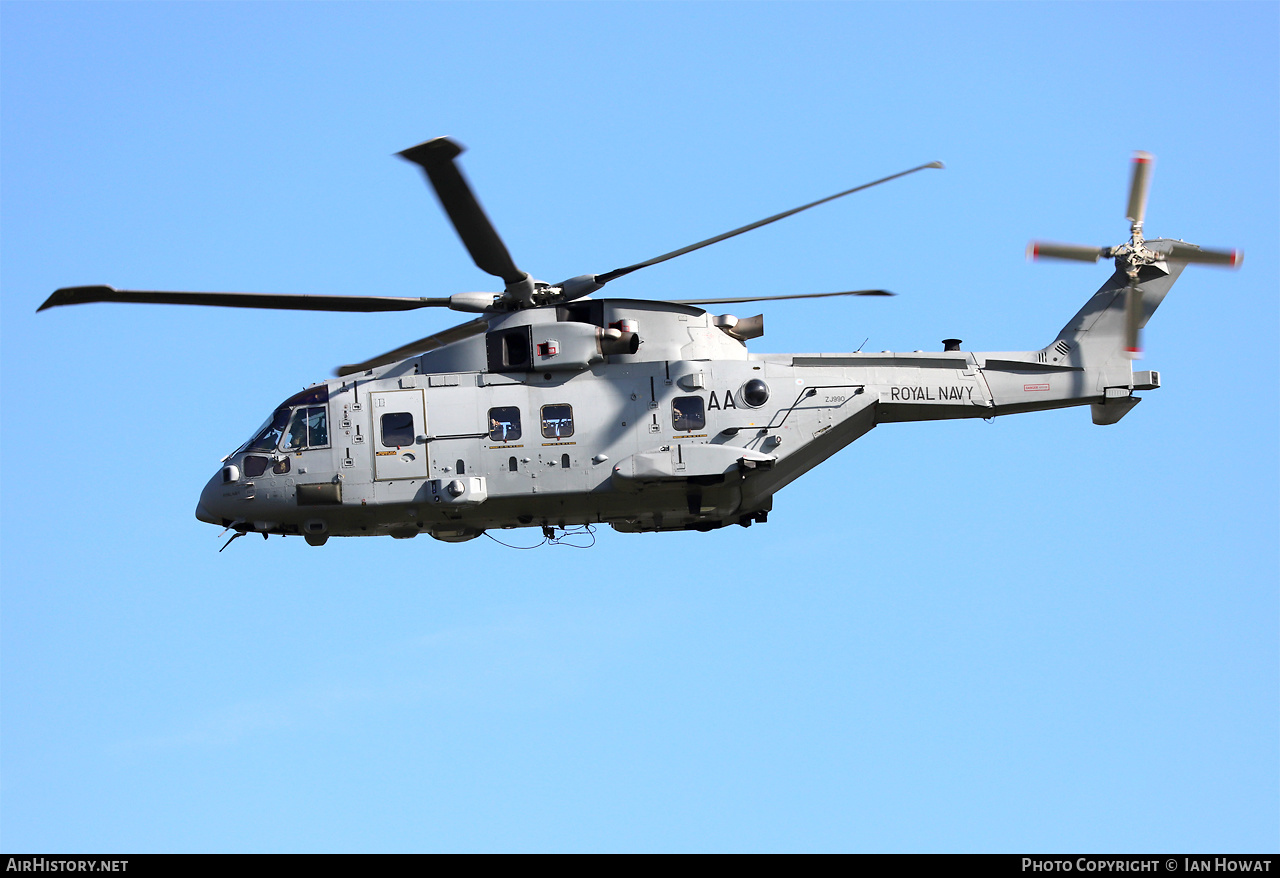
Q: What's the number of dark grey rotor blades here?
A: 5